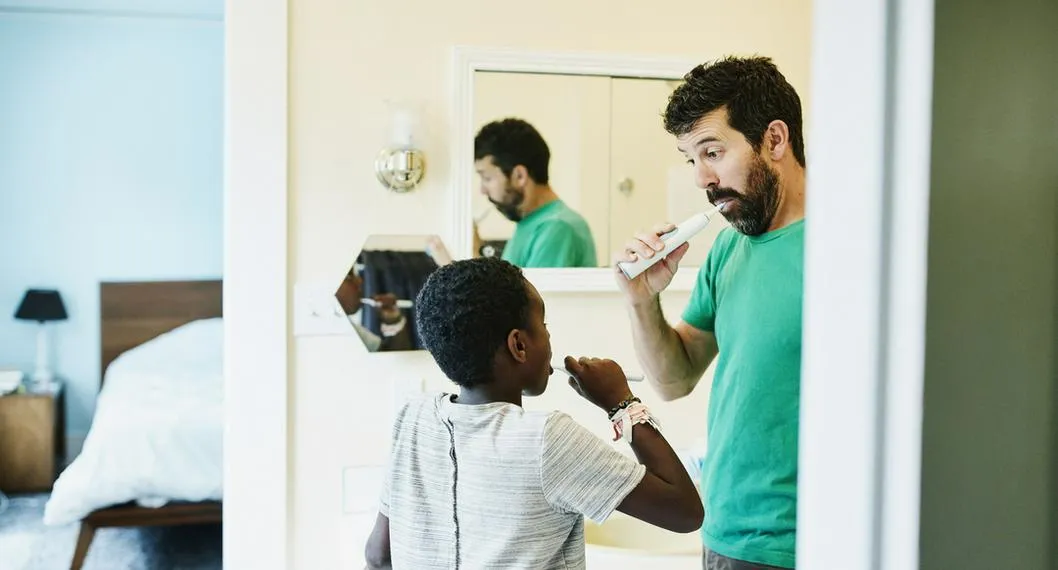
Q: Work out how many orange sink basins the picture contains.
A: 0